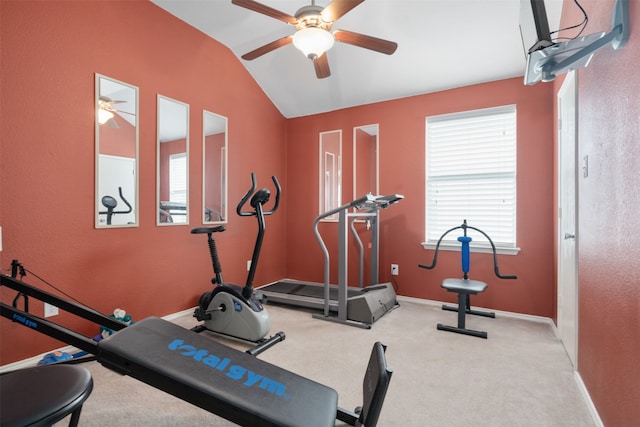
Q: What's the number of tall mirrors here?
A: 5